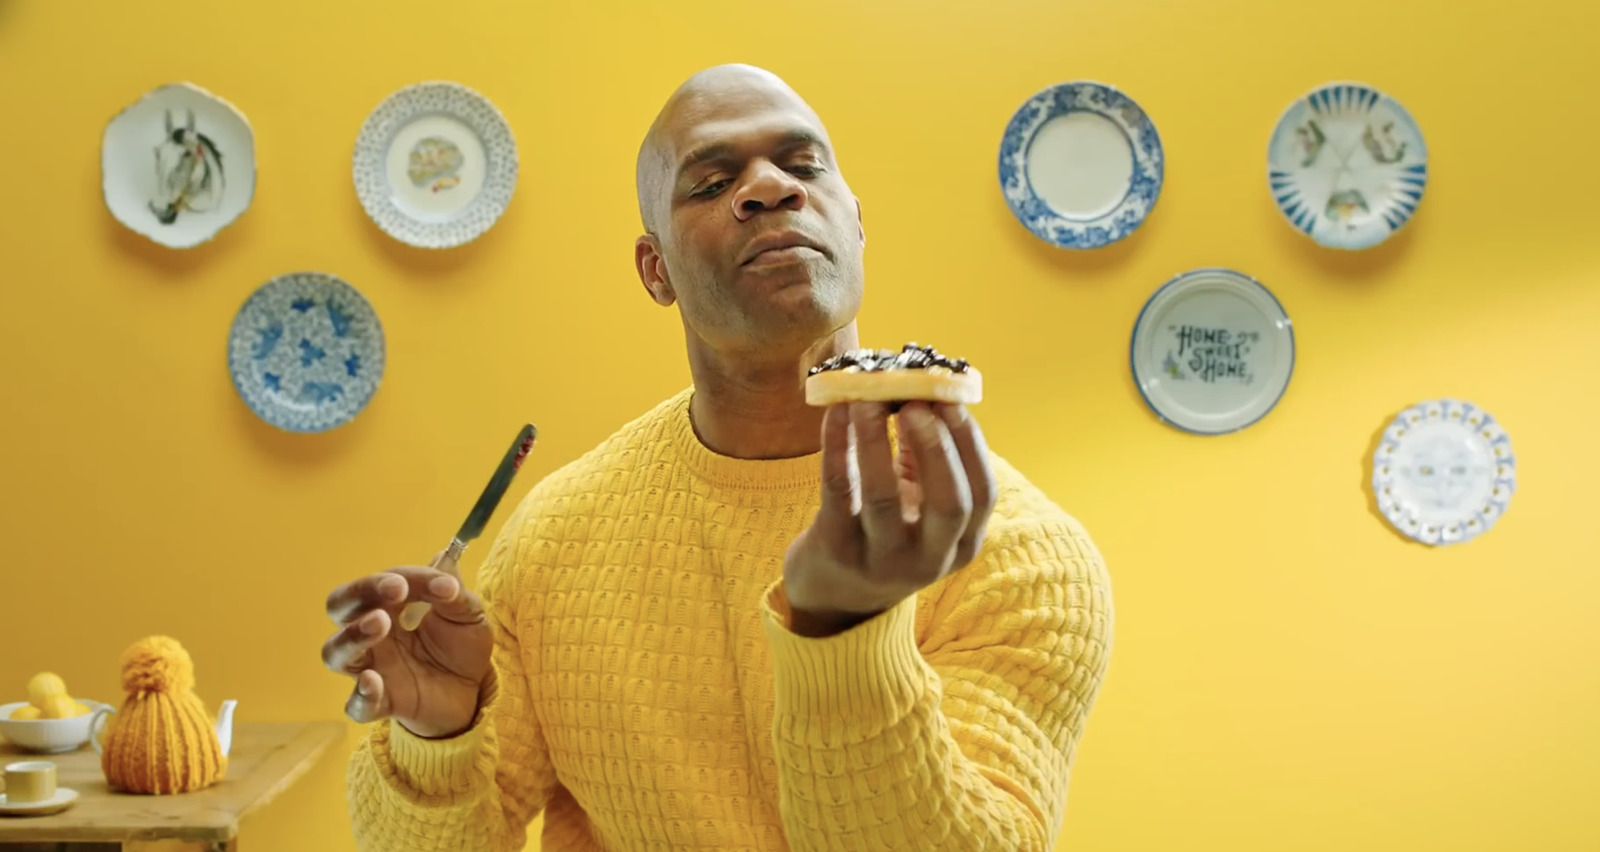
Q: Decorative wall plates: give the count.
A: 7